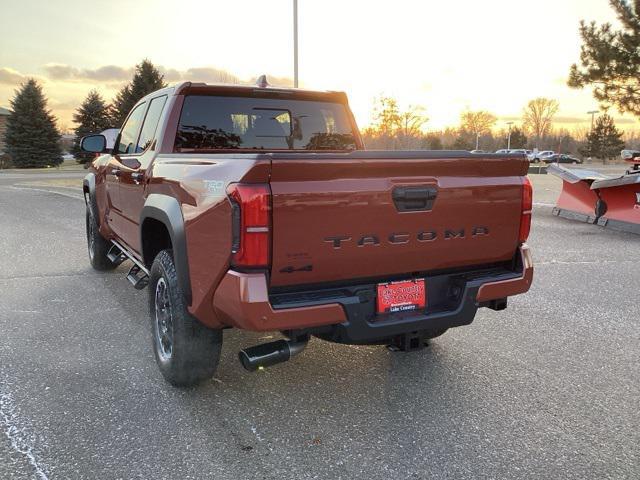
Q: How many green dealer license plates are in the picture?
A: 0